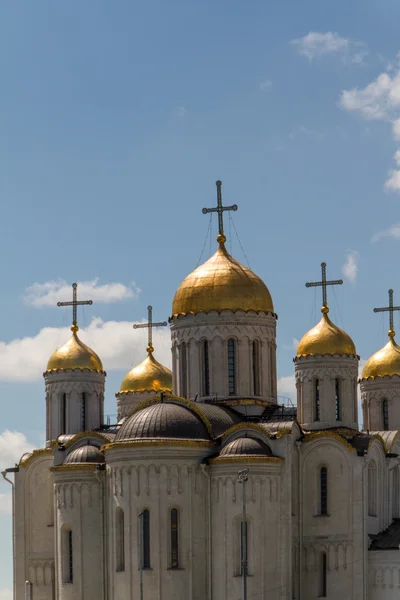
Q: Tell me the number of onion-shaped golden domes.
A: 5